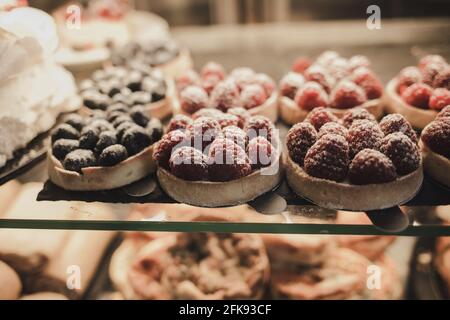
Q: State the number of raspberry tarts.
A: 6